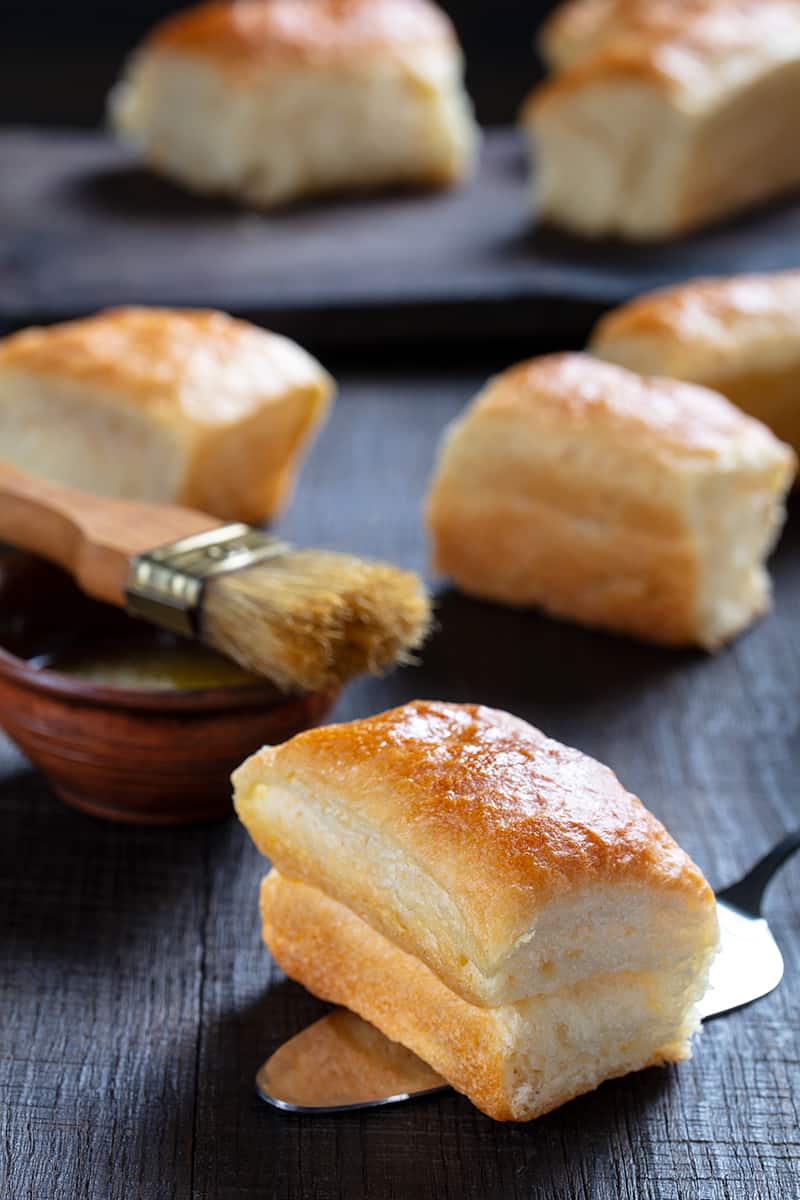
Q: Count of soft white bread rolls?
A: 7